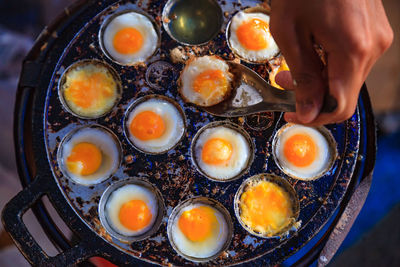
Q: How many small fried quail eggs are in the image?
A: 12